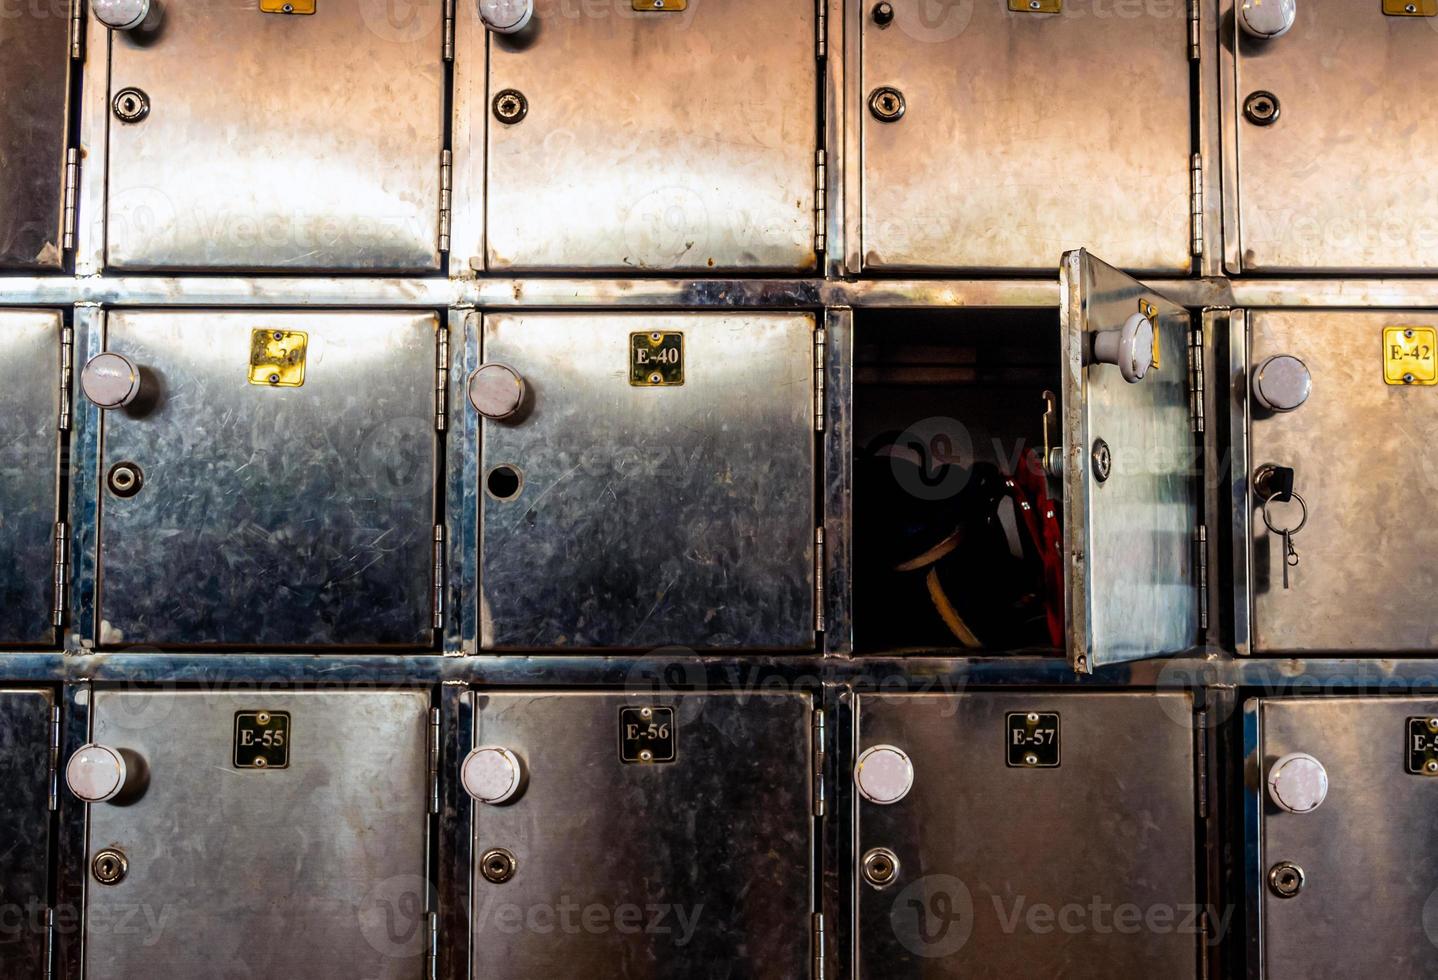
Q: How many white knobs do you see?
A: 11